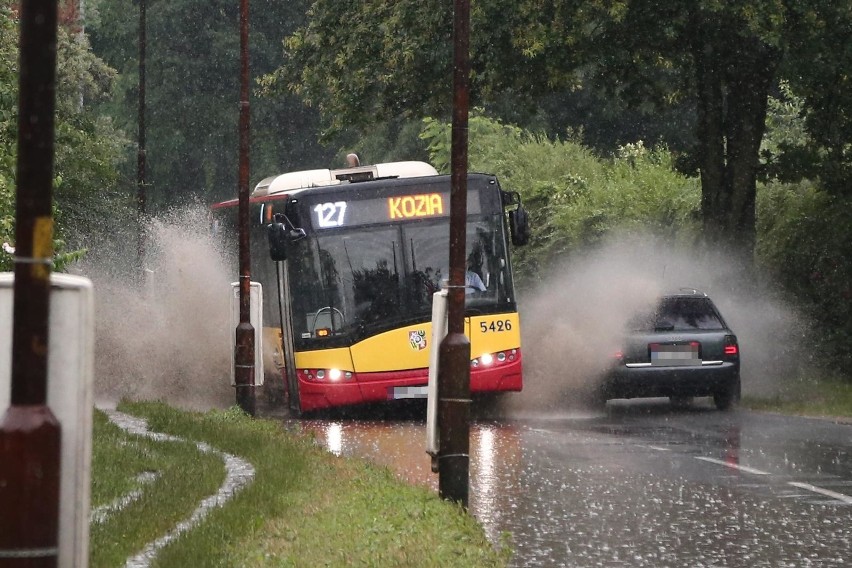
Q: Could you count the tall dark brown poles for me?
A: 4